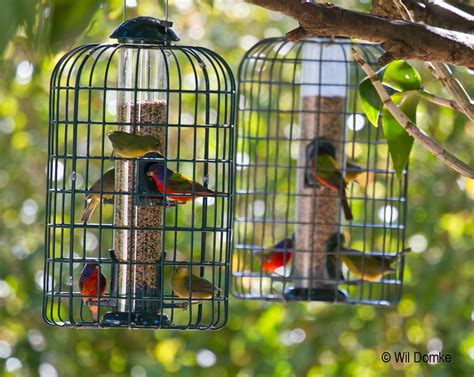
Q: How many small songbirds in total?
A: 9